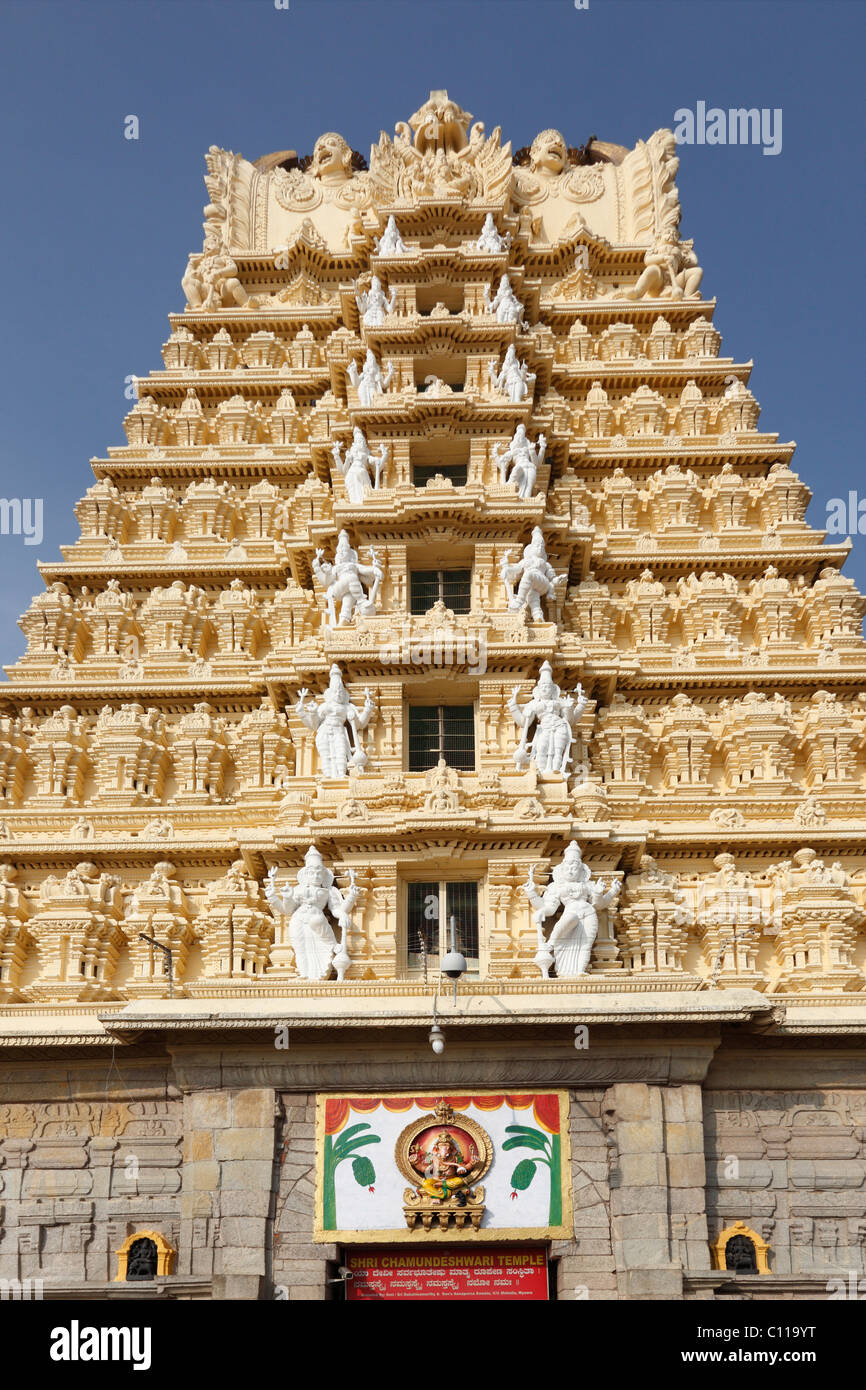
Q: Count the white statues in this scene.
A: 14